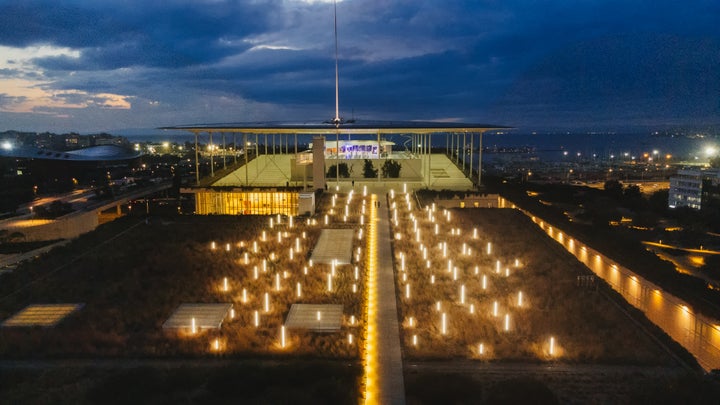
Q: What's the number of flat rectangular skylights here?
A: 4